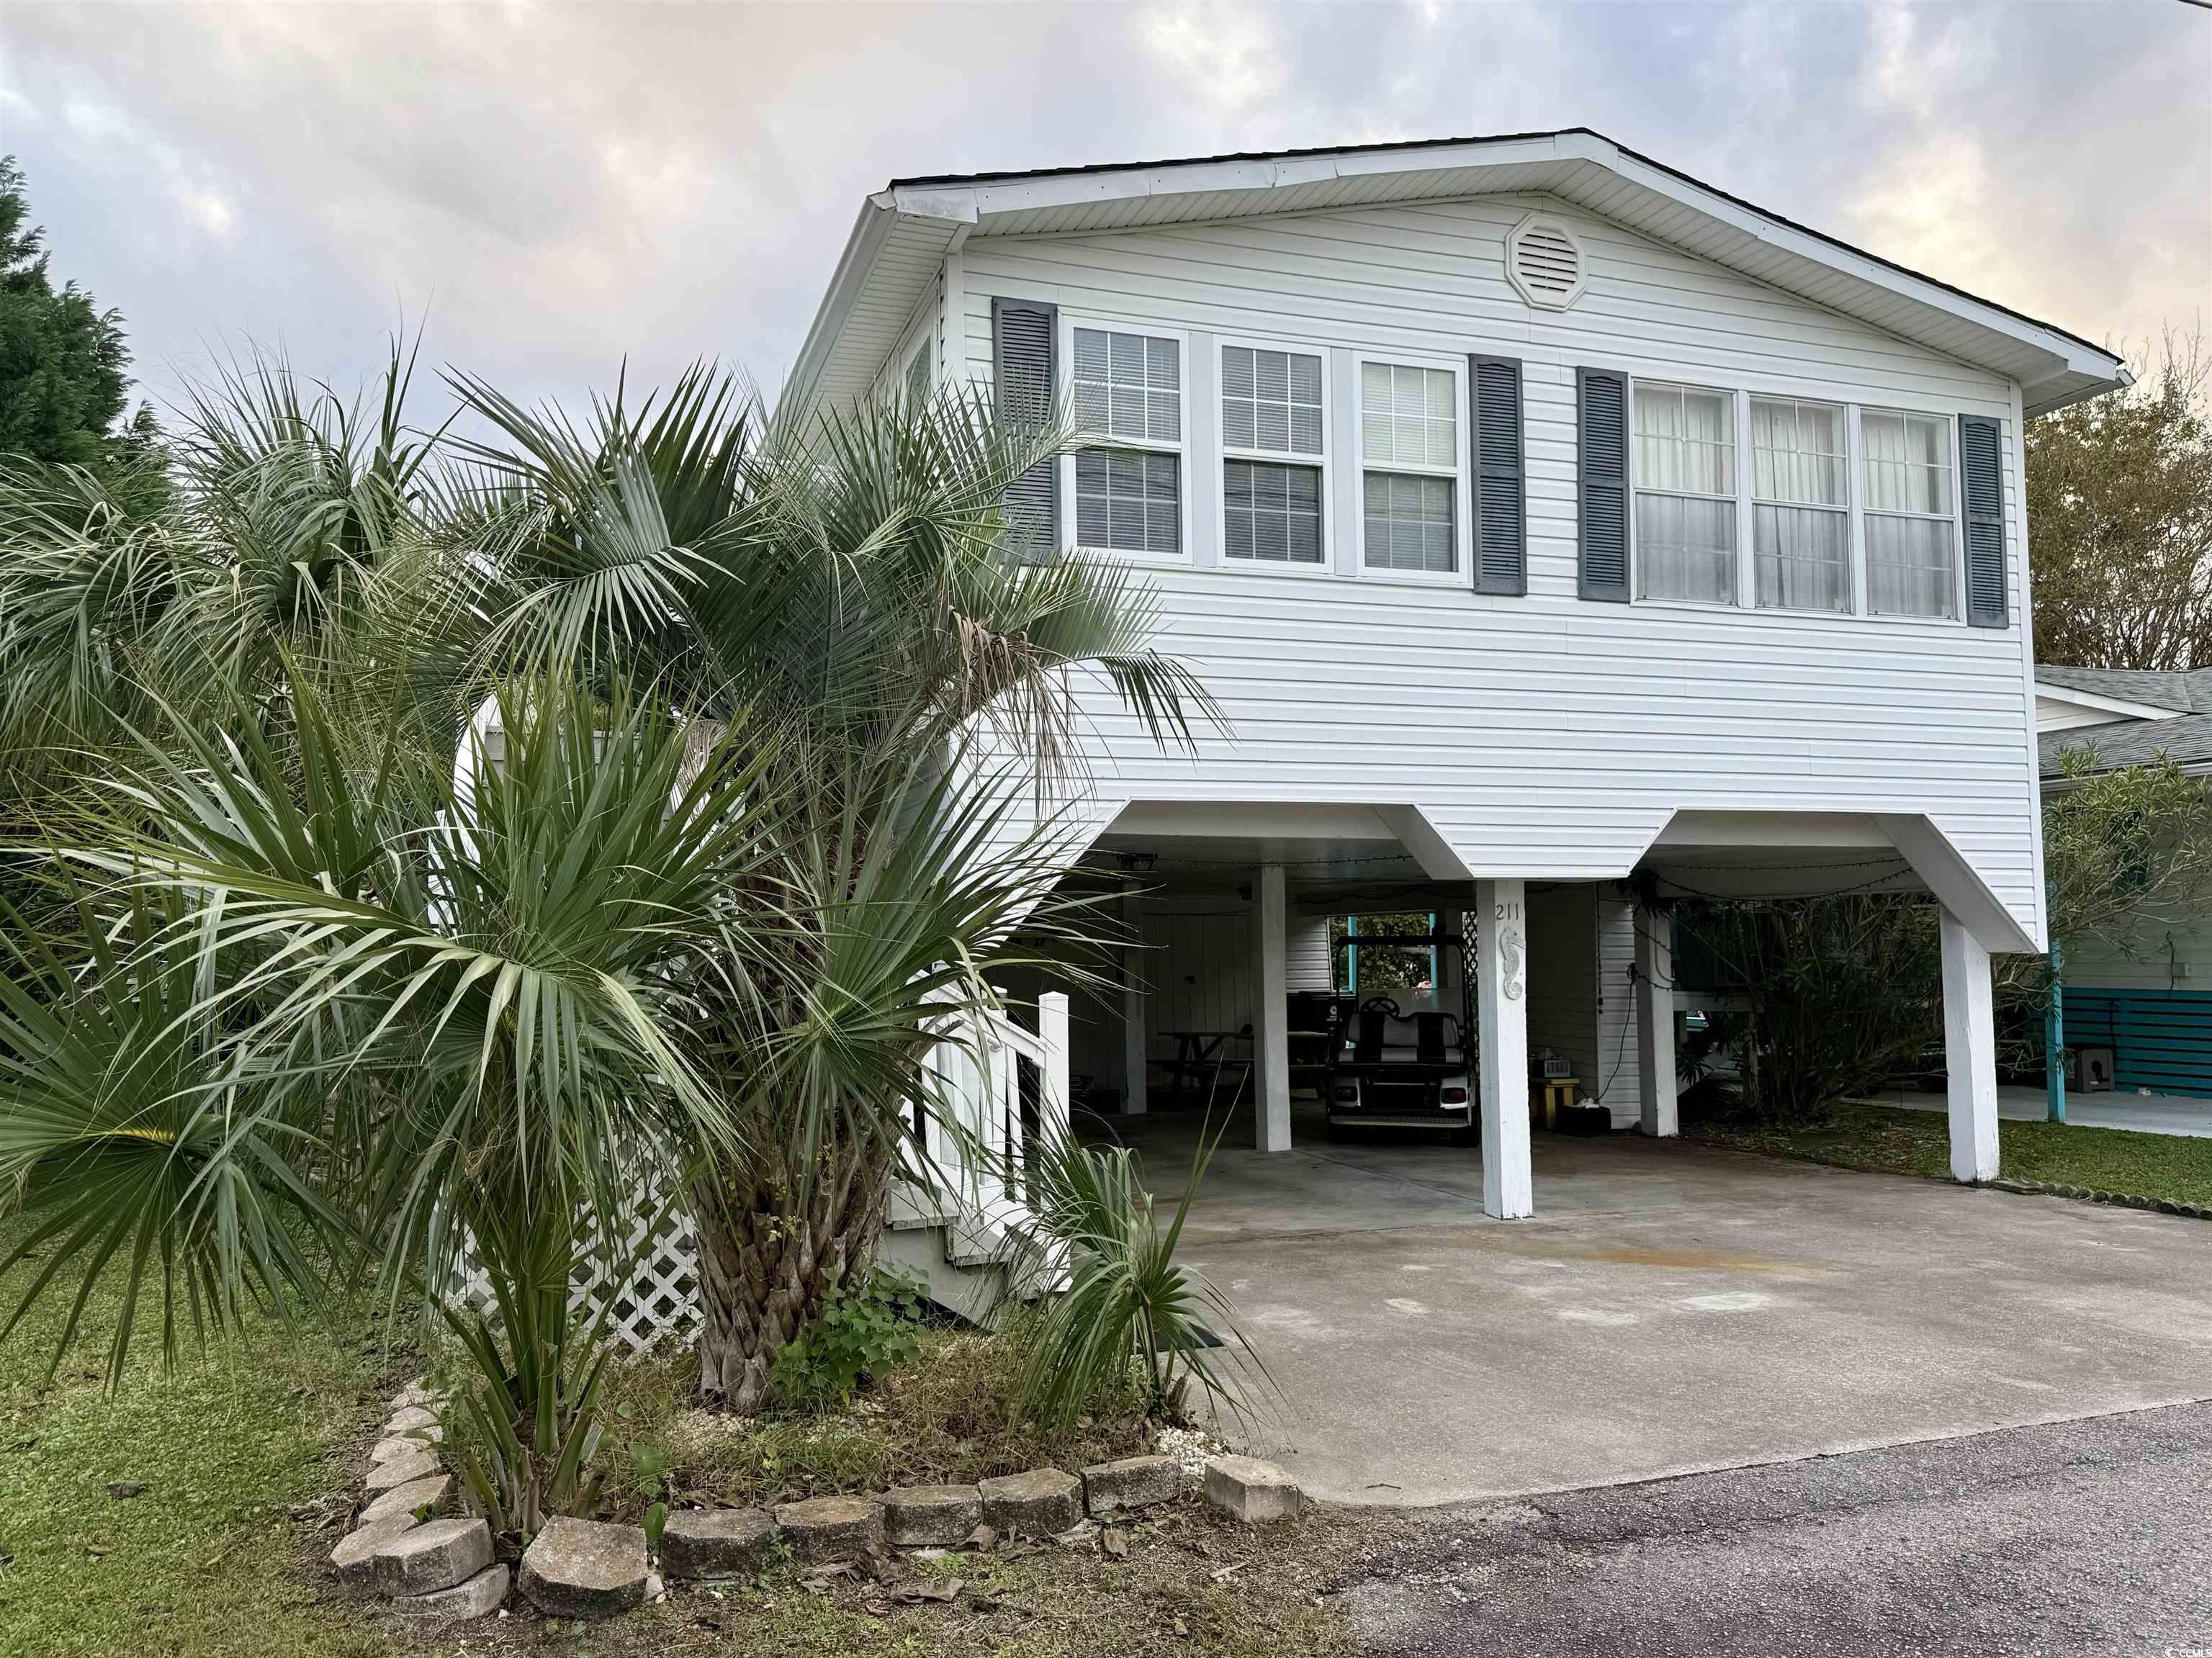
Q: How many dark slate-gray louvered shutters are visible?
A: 4